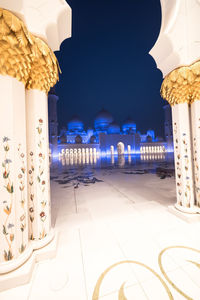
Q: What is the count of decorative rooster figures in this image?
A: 0